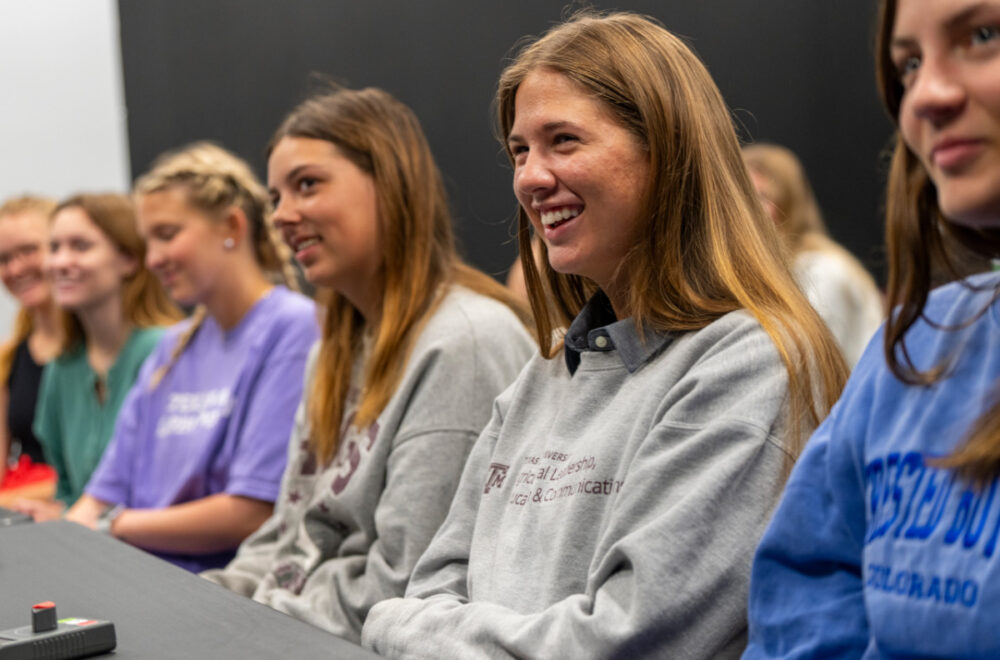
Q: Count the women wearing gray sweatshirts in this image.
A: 2